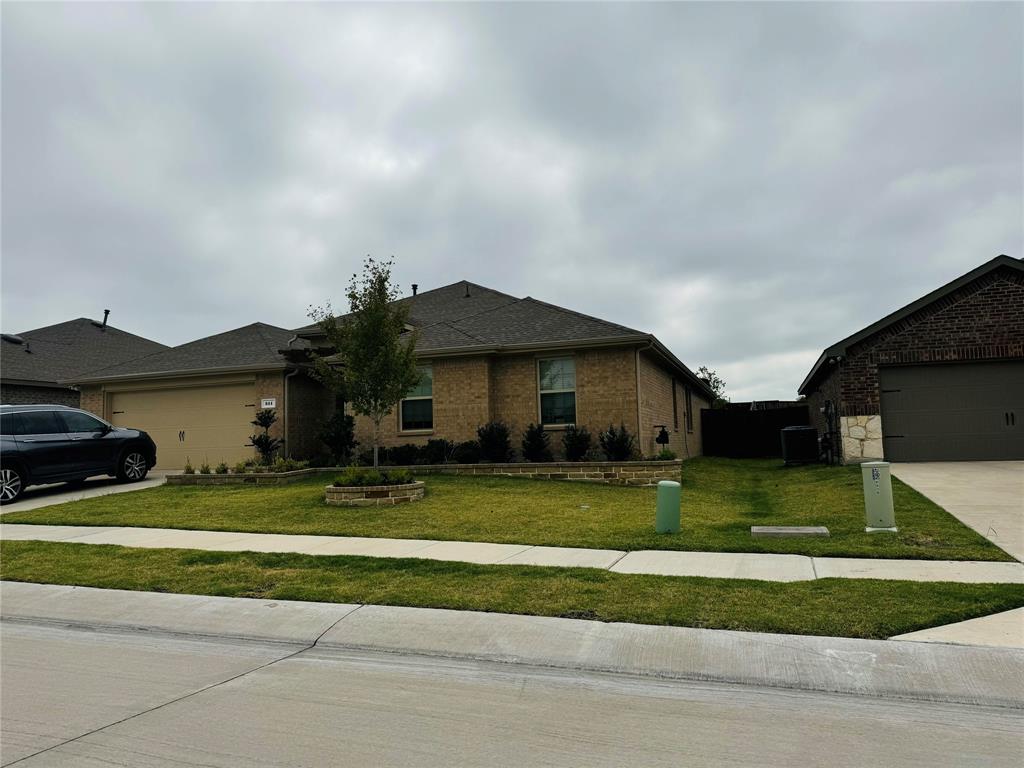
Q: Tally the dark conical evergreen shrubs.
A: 4